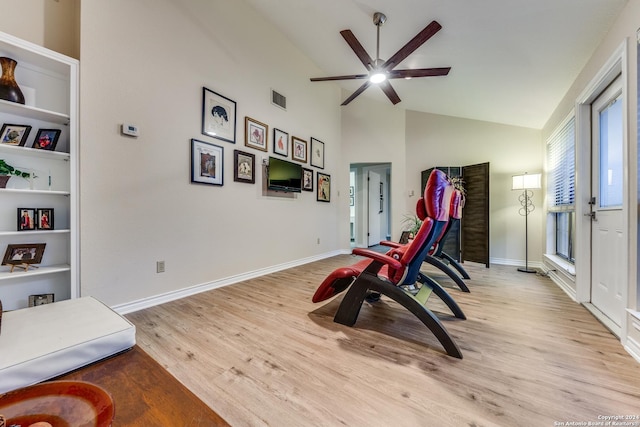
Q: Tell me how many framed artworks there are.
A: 9